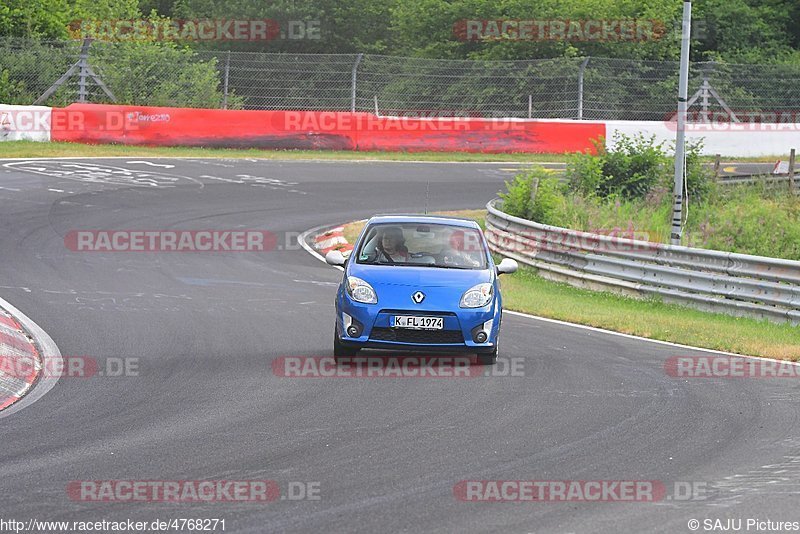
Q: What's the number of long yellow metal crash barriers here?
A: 0